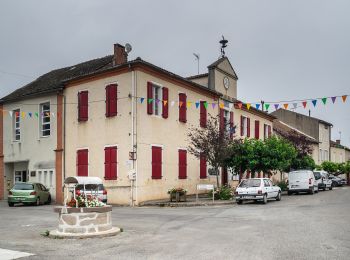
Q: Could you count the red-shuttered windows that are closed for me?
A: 10